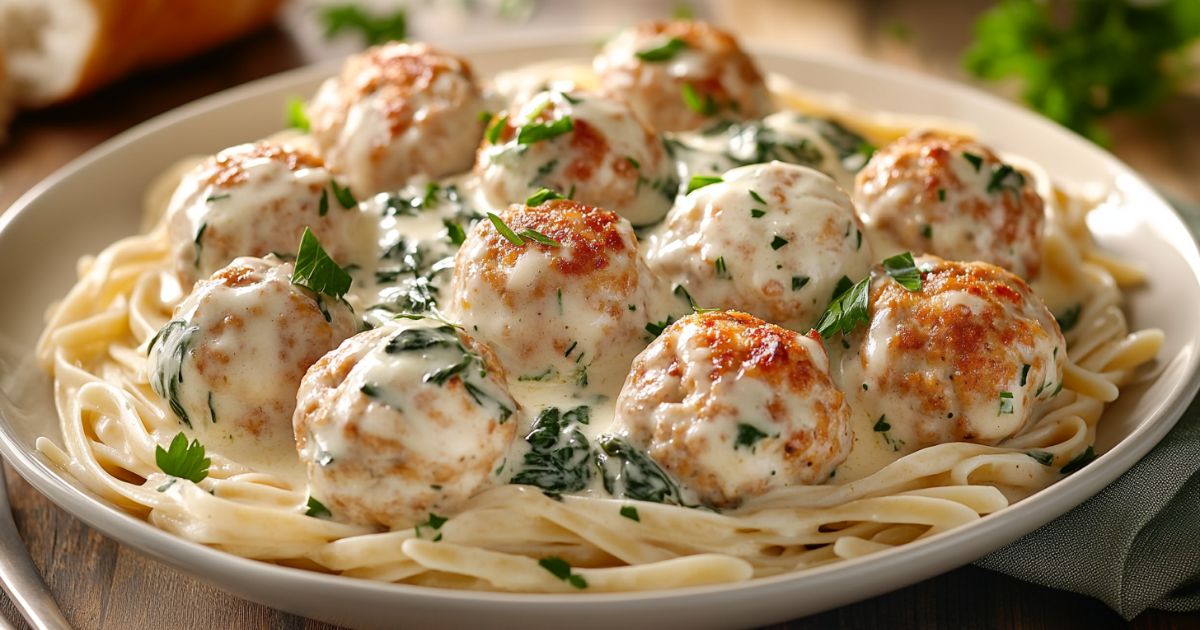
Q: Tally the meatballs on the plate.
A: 11